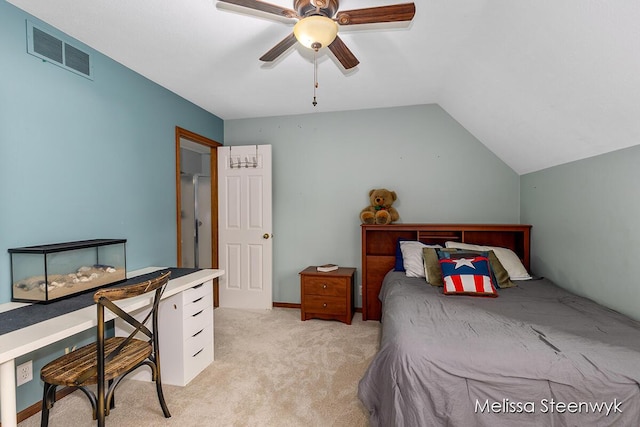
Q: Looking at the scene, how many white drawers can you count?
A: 5